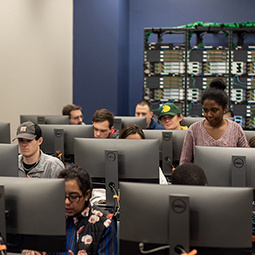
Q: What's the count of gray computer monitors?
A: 12